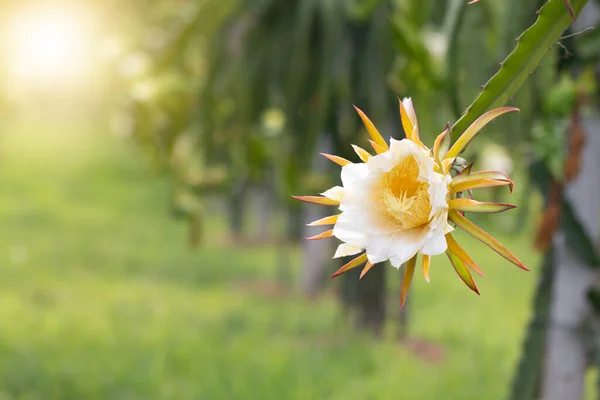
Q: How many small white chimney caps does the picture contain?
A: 0